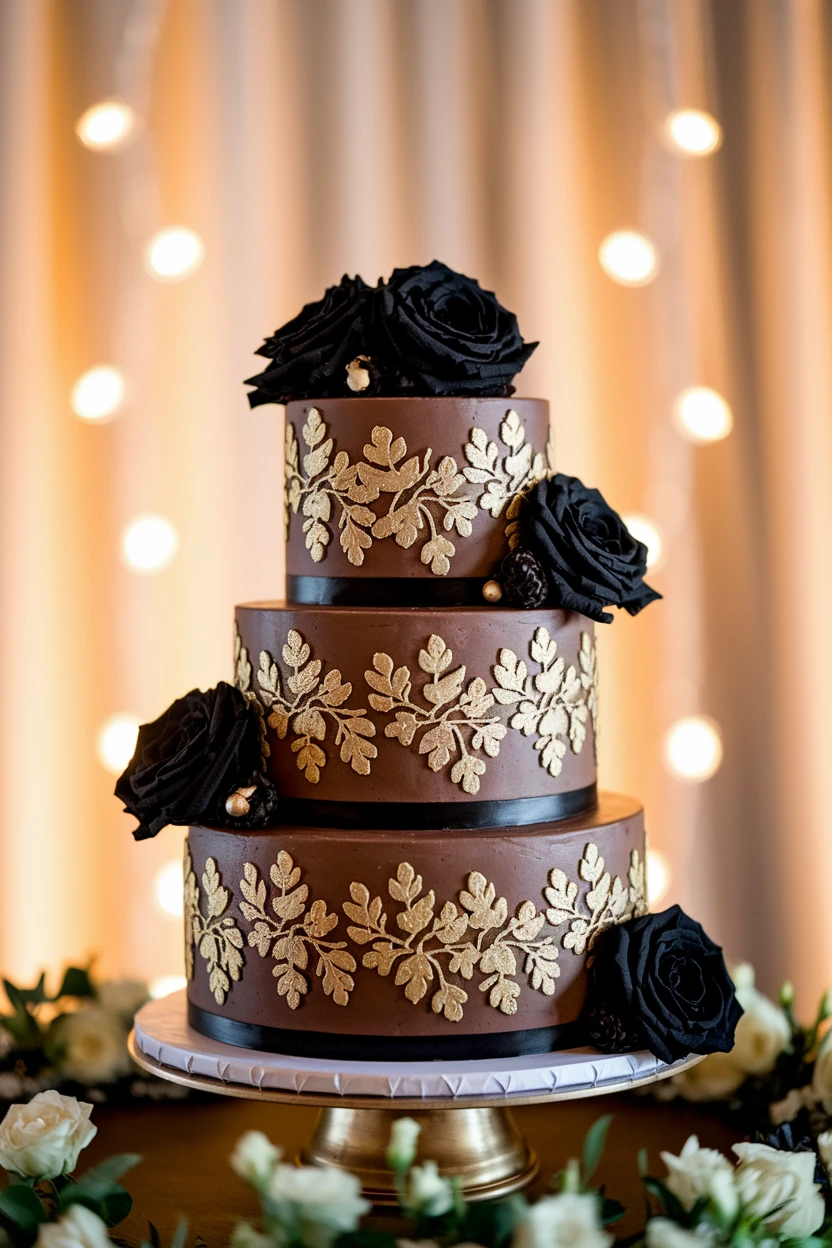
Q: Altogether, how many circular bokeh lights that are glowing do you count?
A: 13